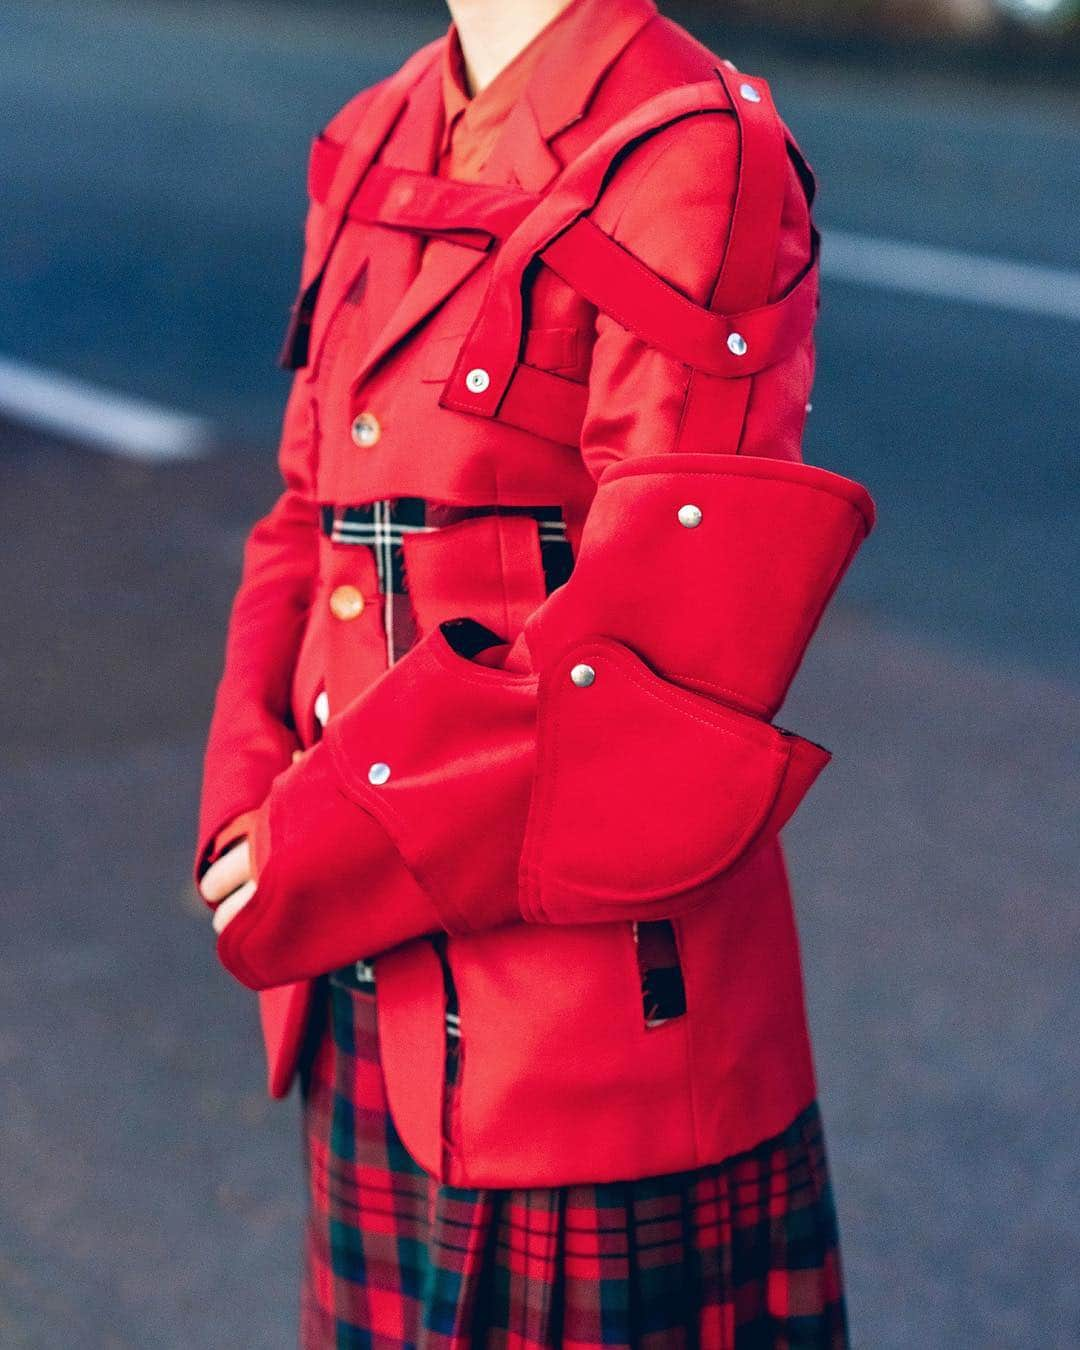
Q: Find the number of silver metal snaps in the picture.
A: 6